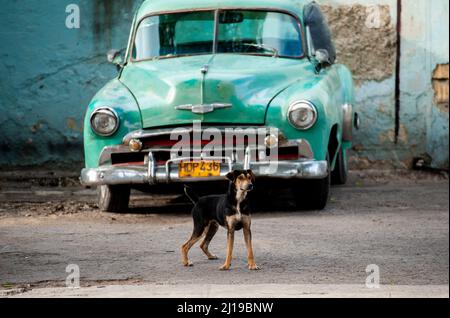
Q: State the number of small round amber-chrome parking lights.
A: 2